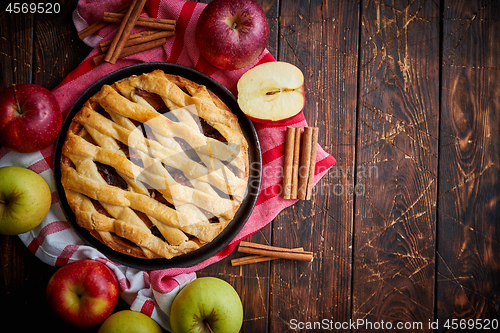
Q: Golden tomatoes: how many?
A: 0